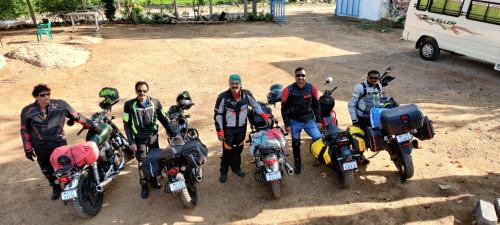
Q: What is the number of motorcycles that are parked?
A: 5